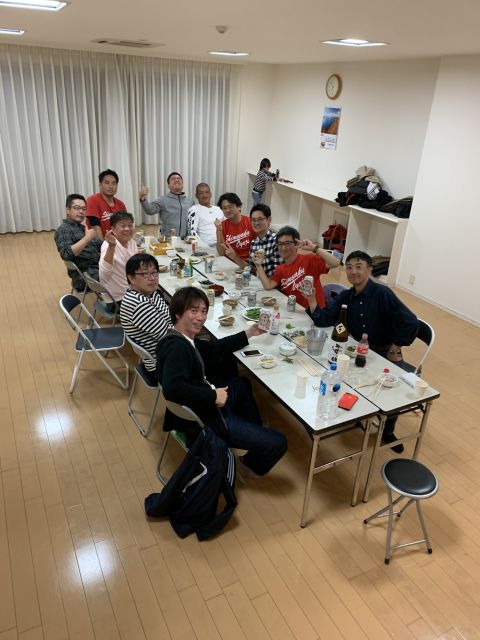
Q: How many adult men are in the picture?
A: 11